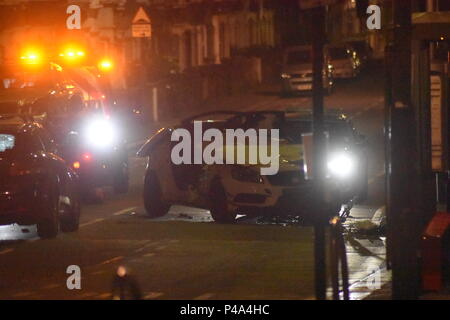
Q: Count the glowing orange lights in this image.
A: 3